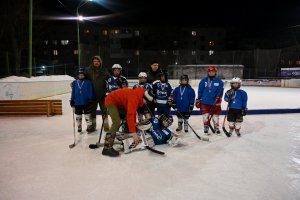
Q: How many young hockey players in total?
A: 8